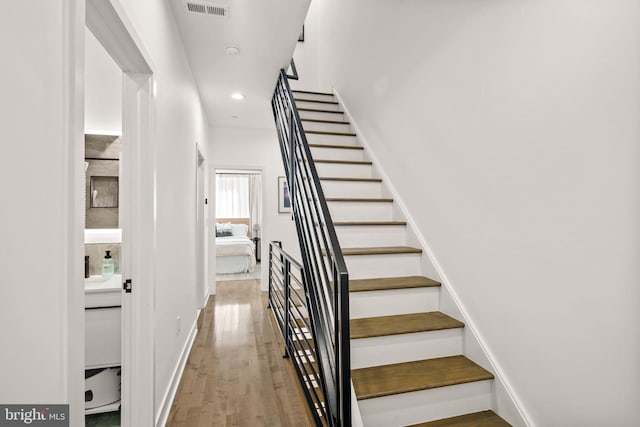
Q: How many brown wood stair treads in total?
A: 15